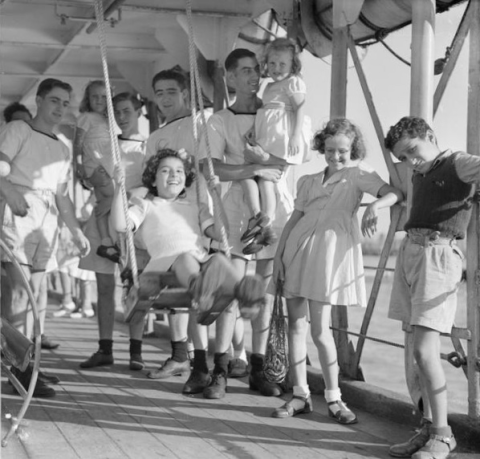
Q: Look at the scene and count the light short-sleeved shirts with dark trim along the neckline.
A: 4